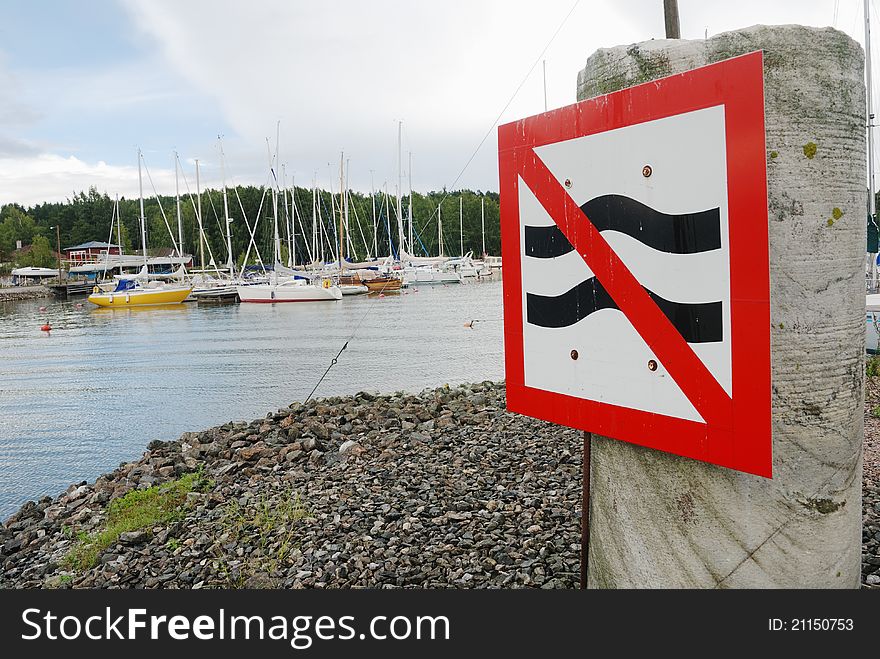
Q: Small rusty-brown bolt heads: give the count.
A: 4